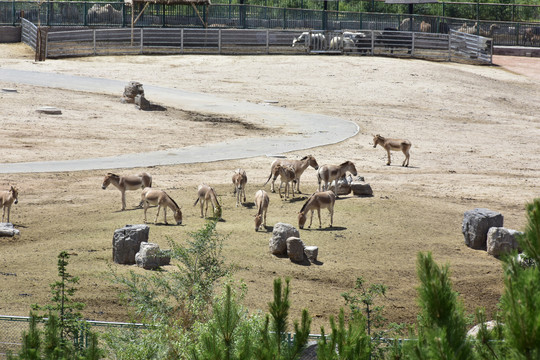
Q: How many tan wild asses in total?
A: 11